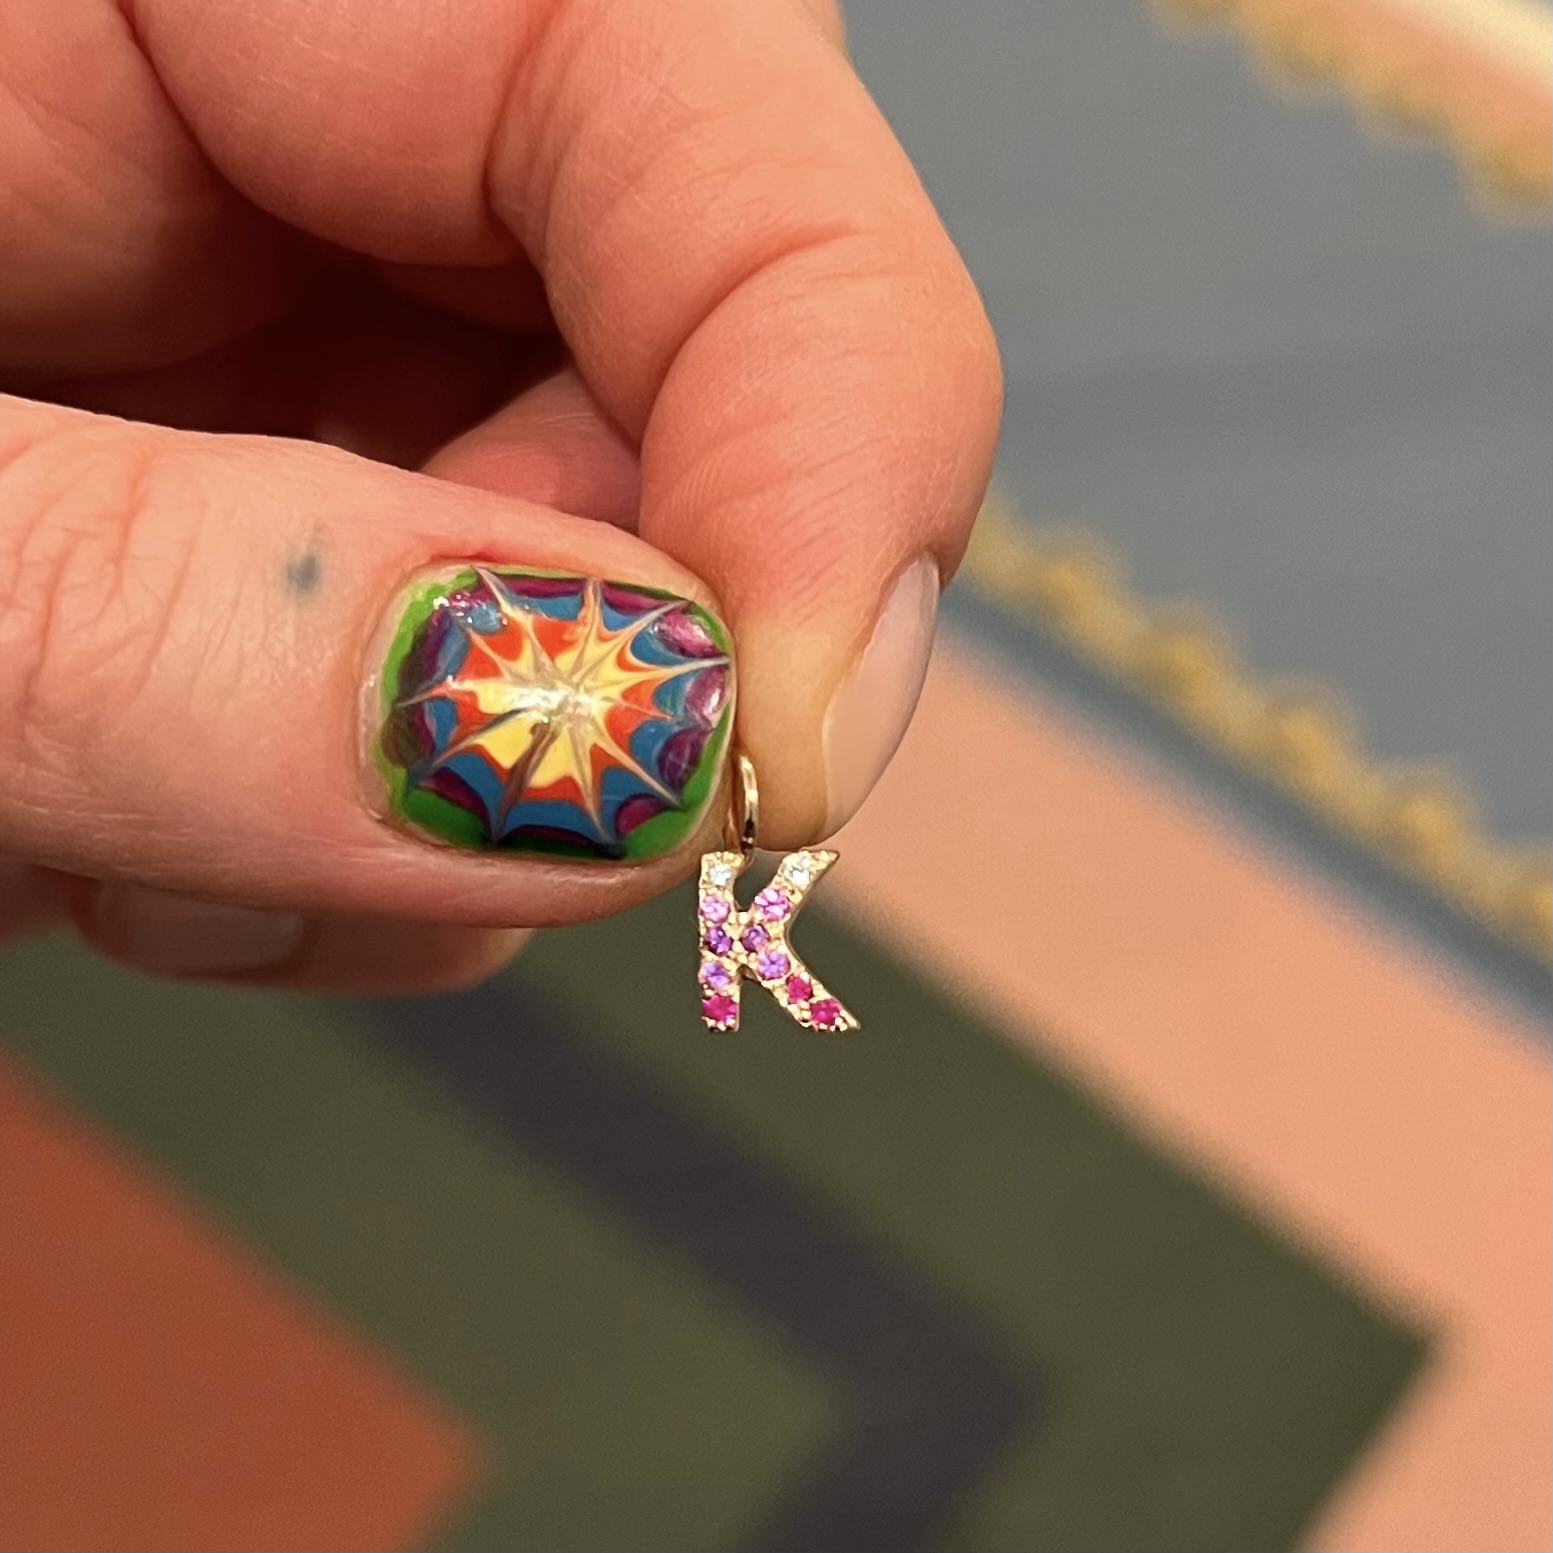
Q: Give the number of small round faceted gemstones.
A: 11